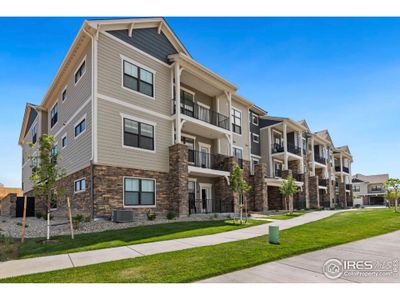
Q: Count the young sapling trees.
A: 4